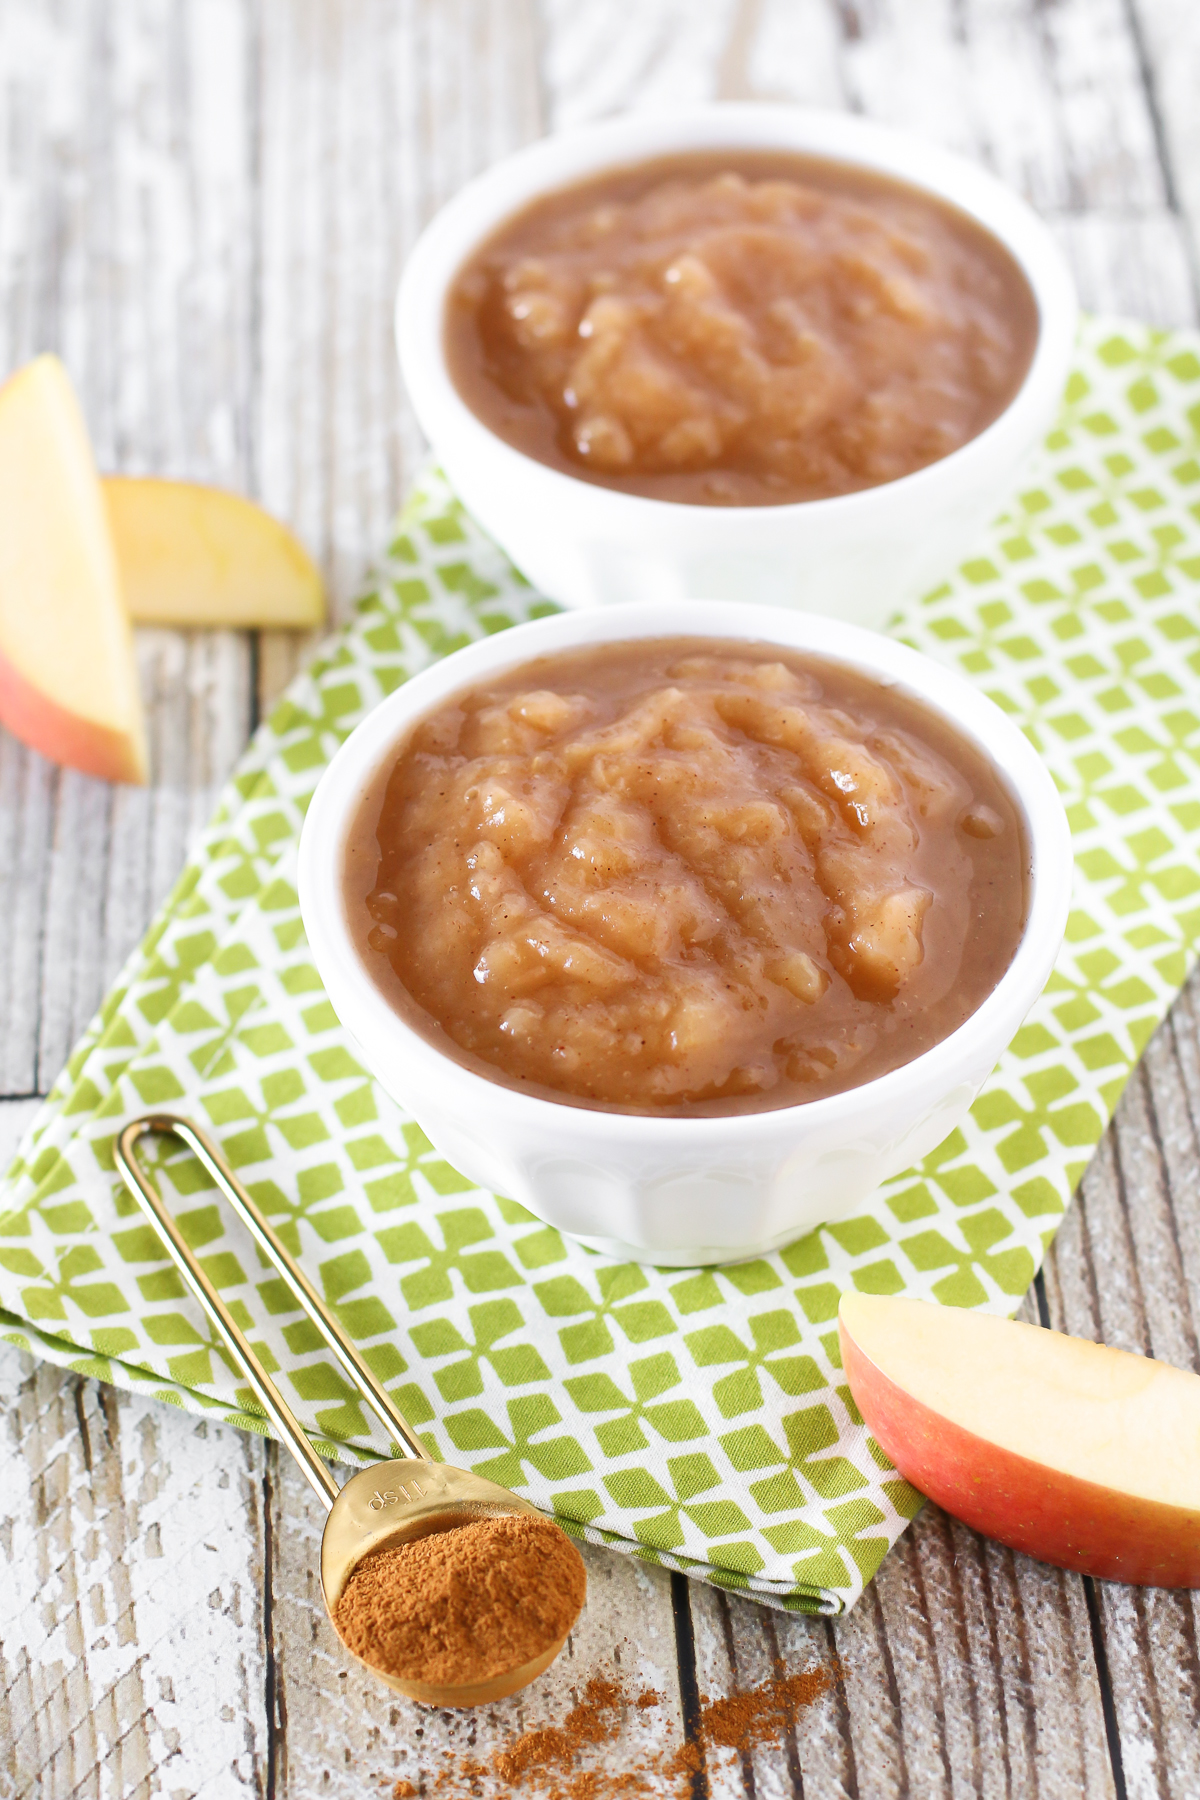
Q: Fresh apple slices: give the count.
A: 3